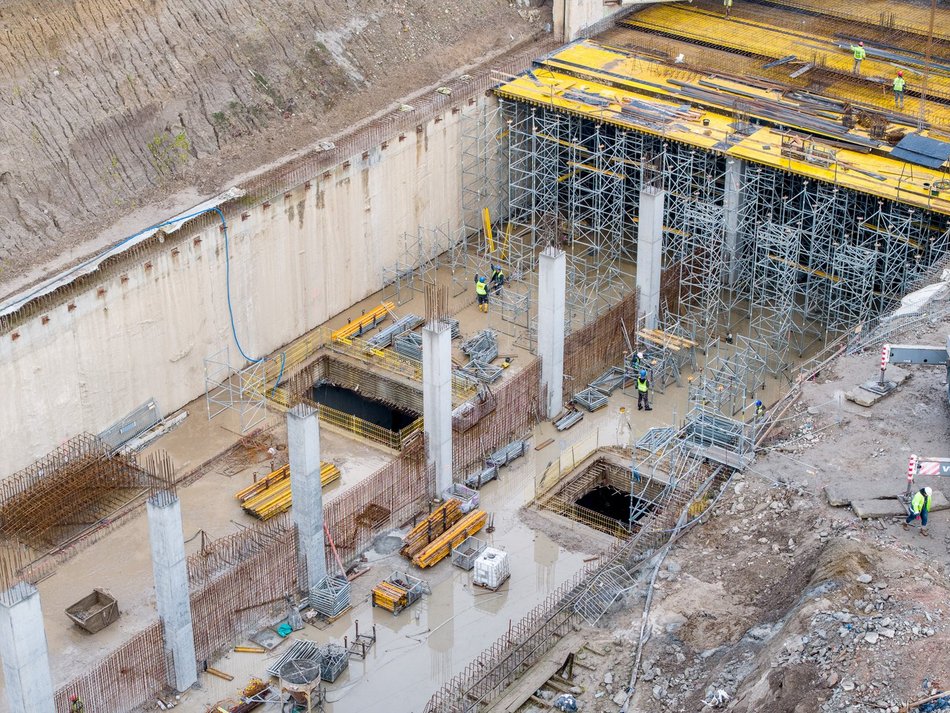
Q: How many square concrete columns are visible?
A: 7